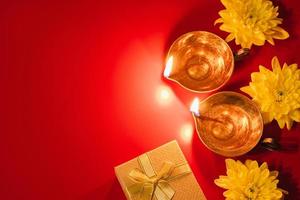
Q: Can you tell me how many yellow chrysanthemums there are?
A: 3